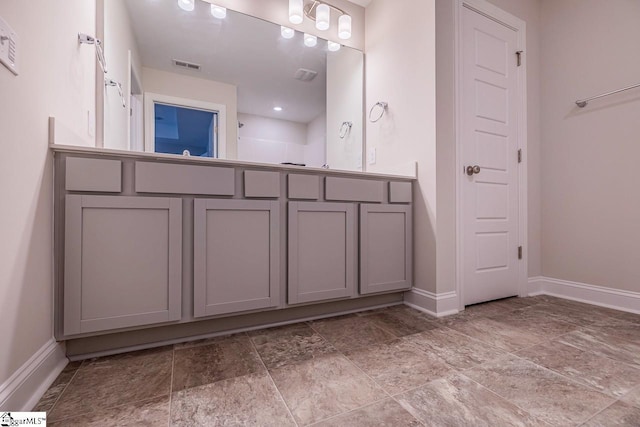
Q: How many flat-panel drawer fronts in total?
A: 6